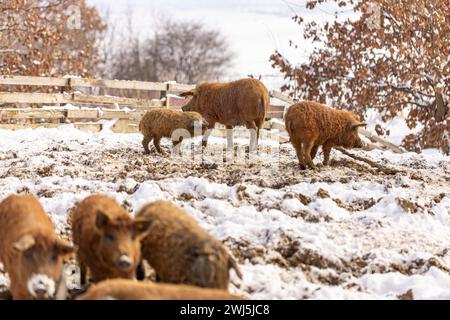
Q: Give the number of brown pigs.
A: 7